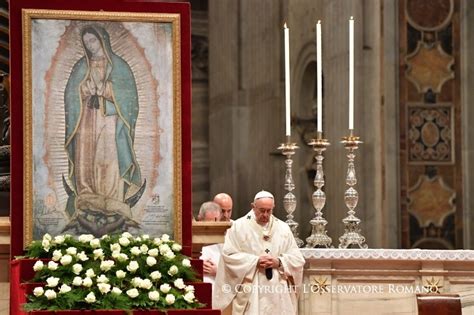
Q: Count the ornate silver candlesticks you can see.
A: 3